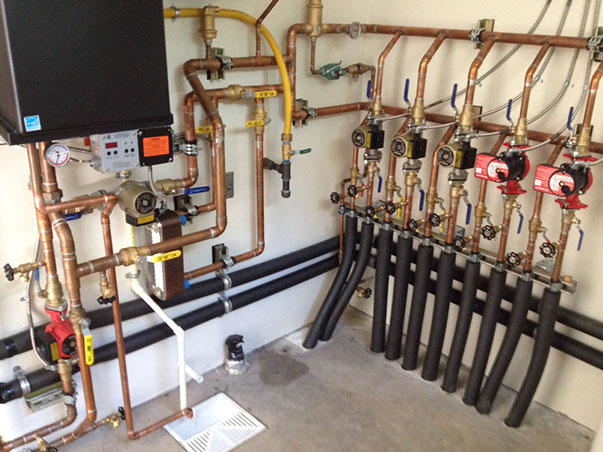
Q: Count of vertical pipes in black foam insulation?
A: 10